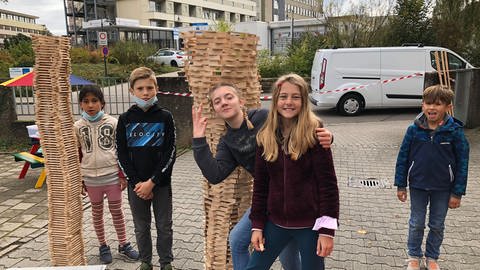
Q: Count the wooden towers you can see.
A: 2